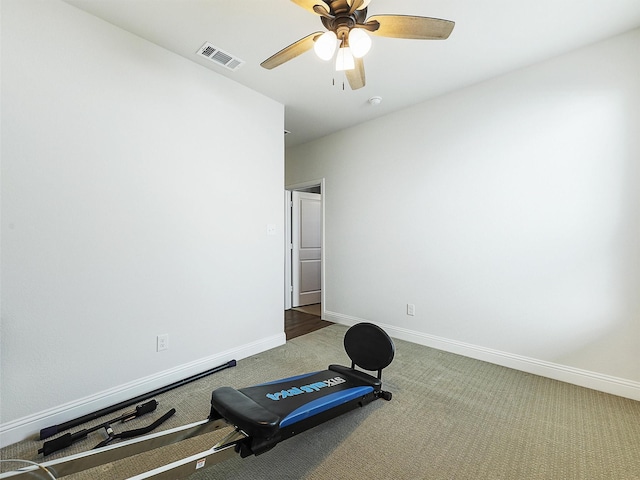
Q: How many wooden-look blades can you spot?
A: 5